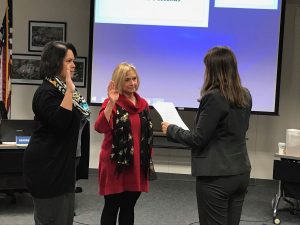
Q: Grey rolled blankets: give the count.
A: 0